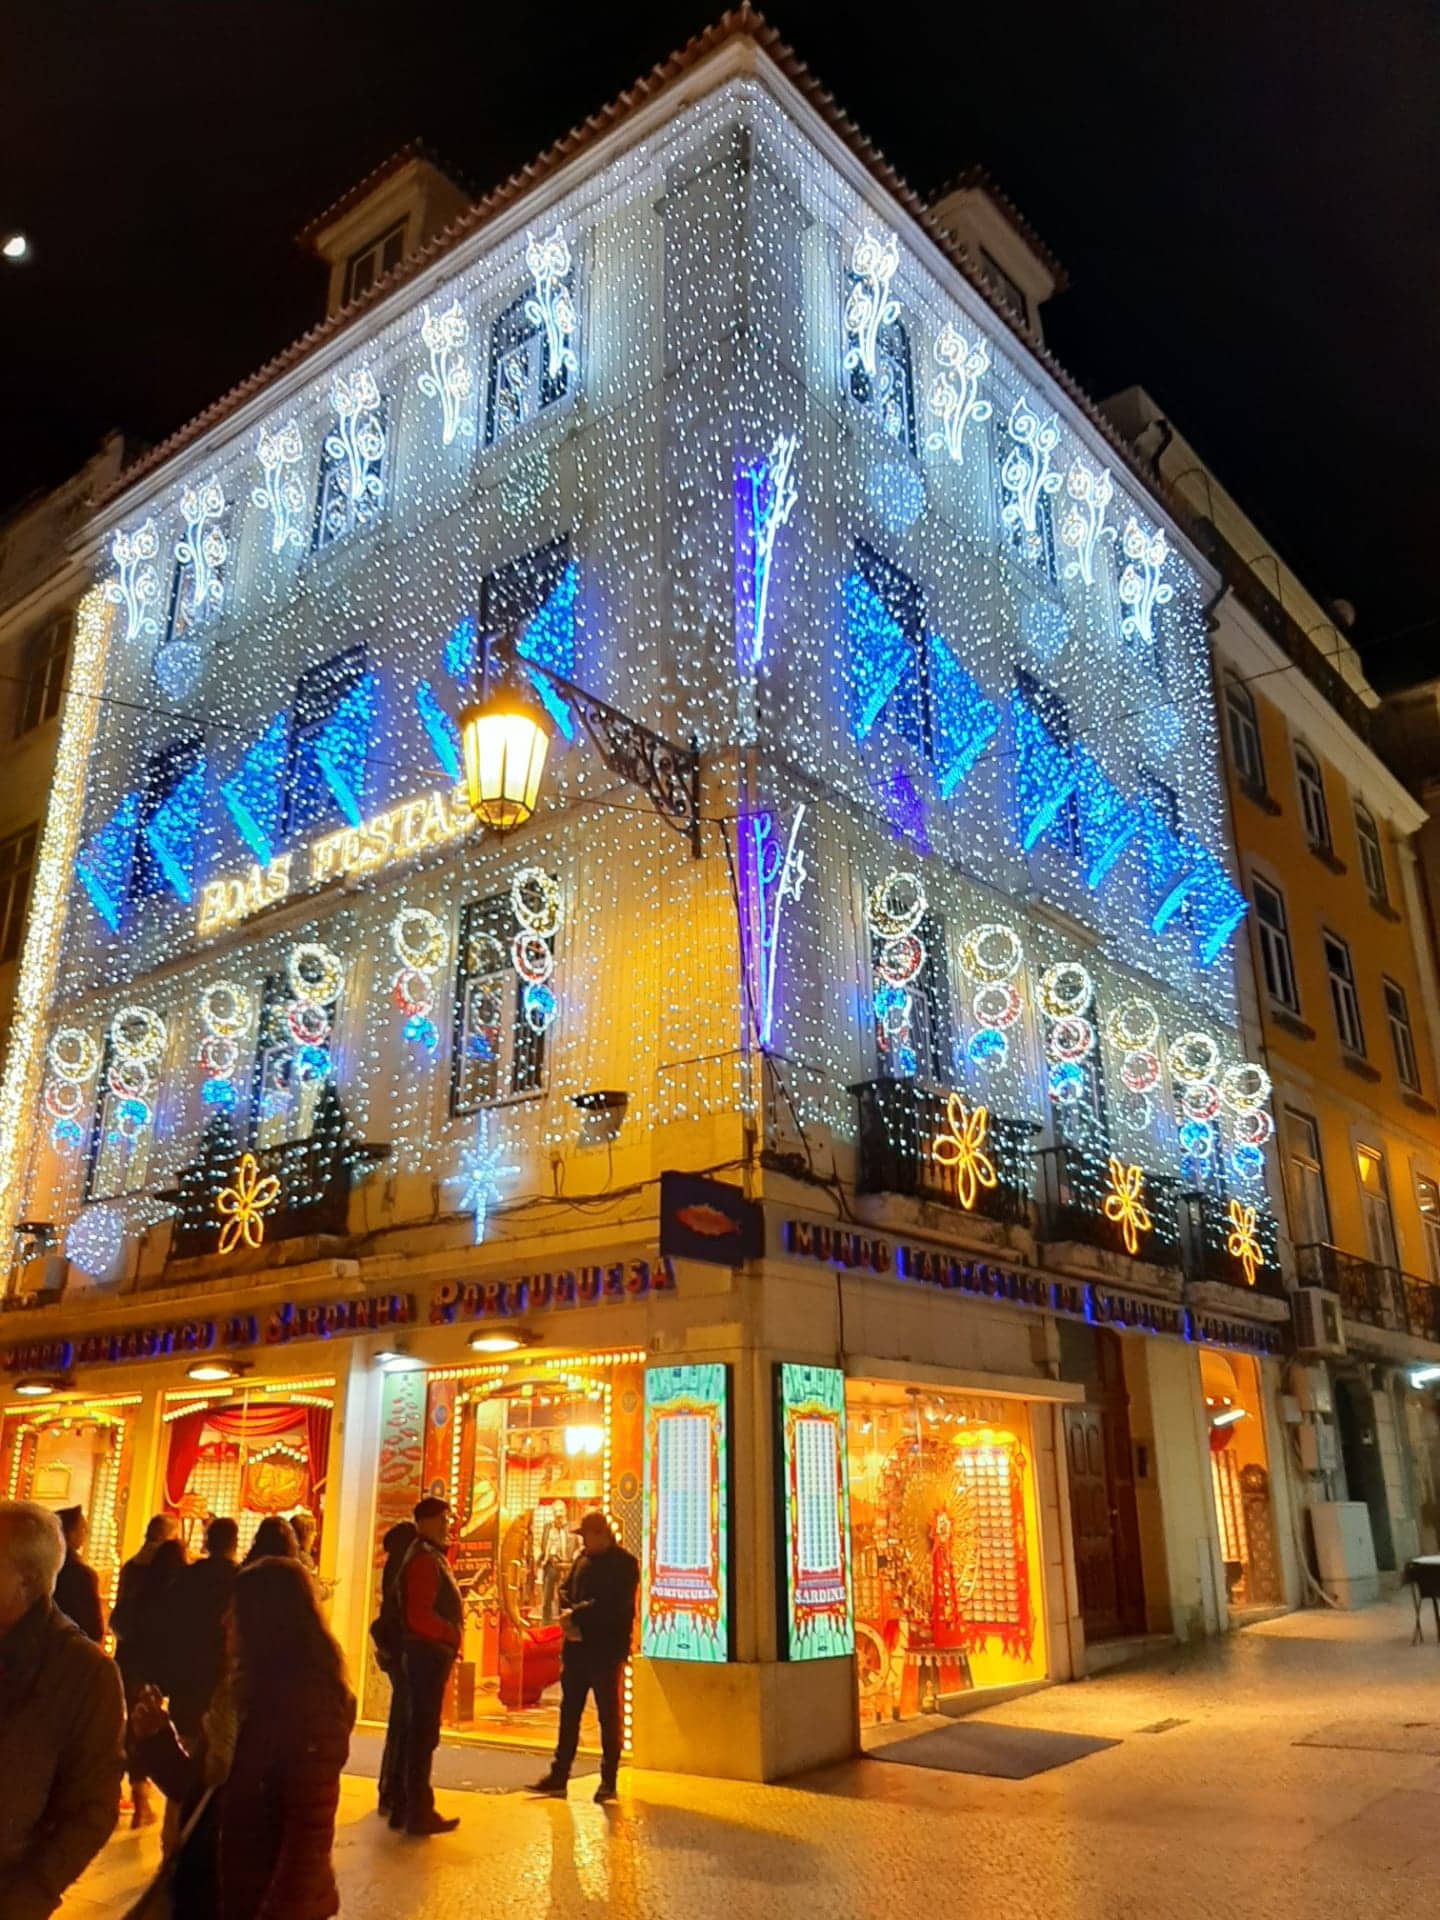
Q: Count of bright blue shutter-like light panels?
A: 12